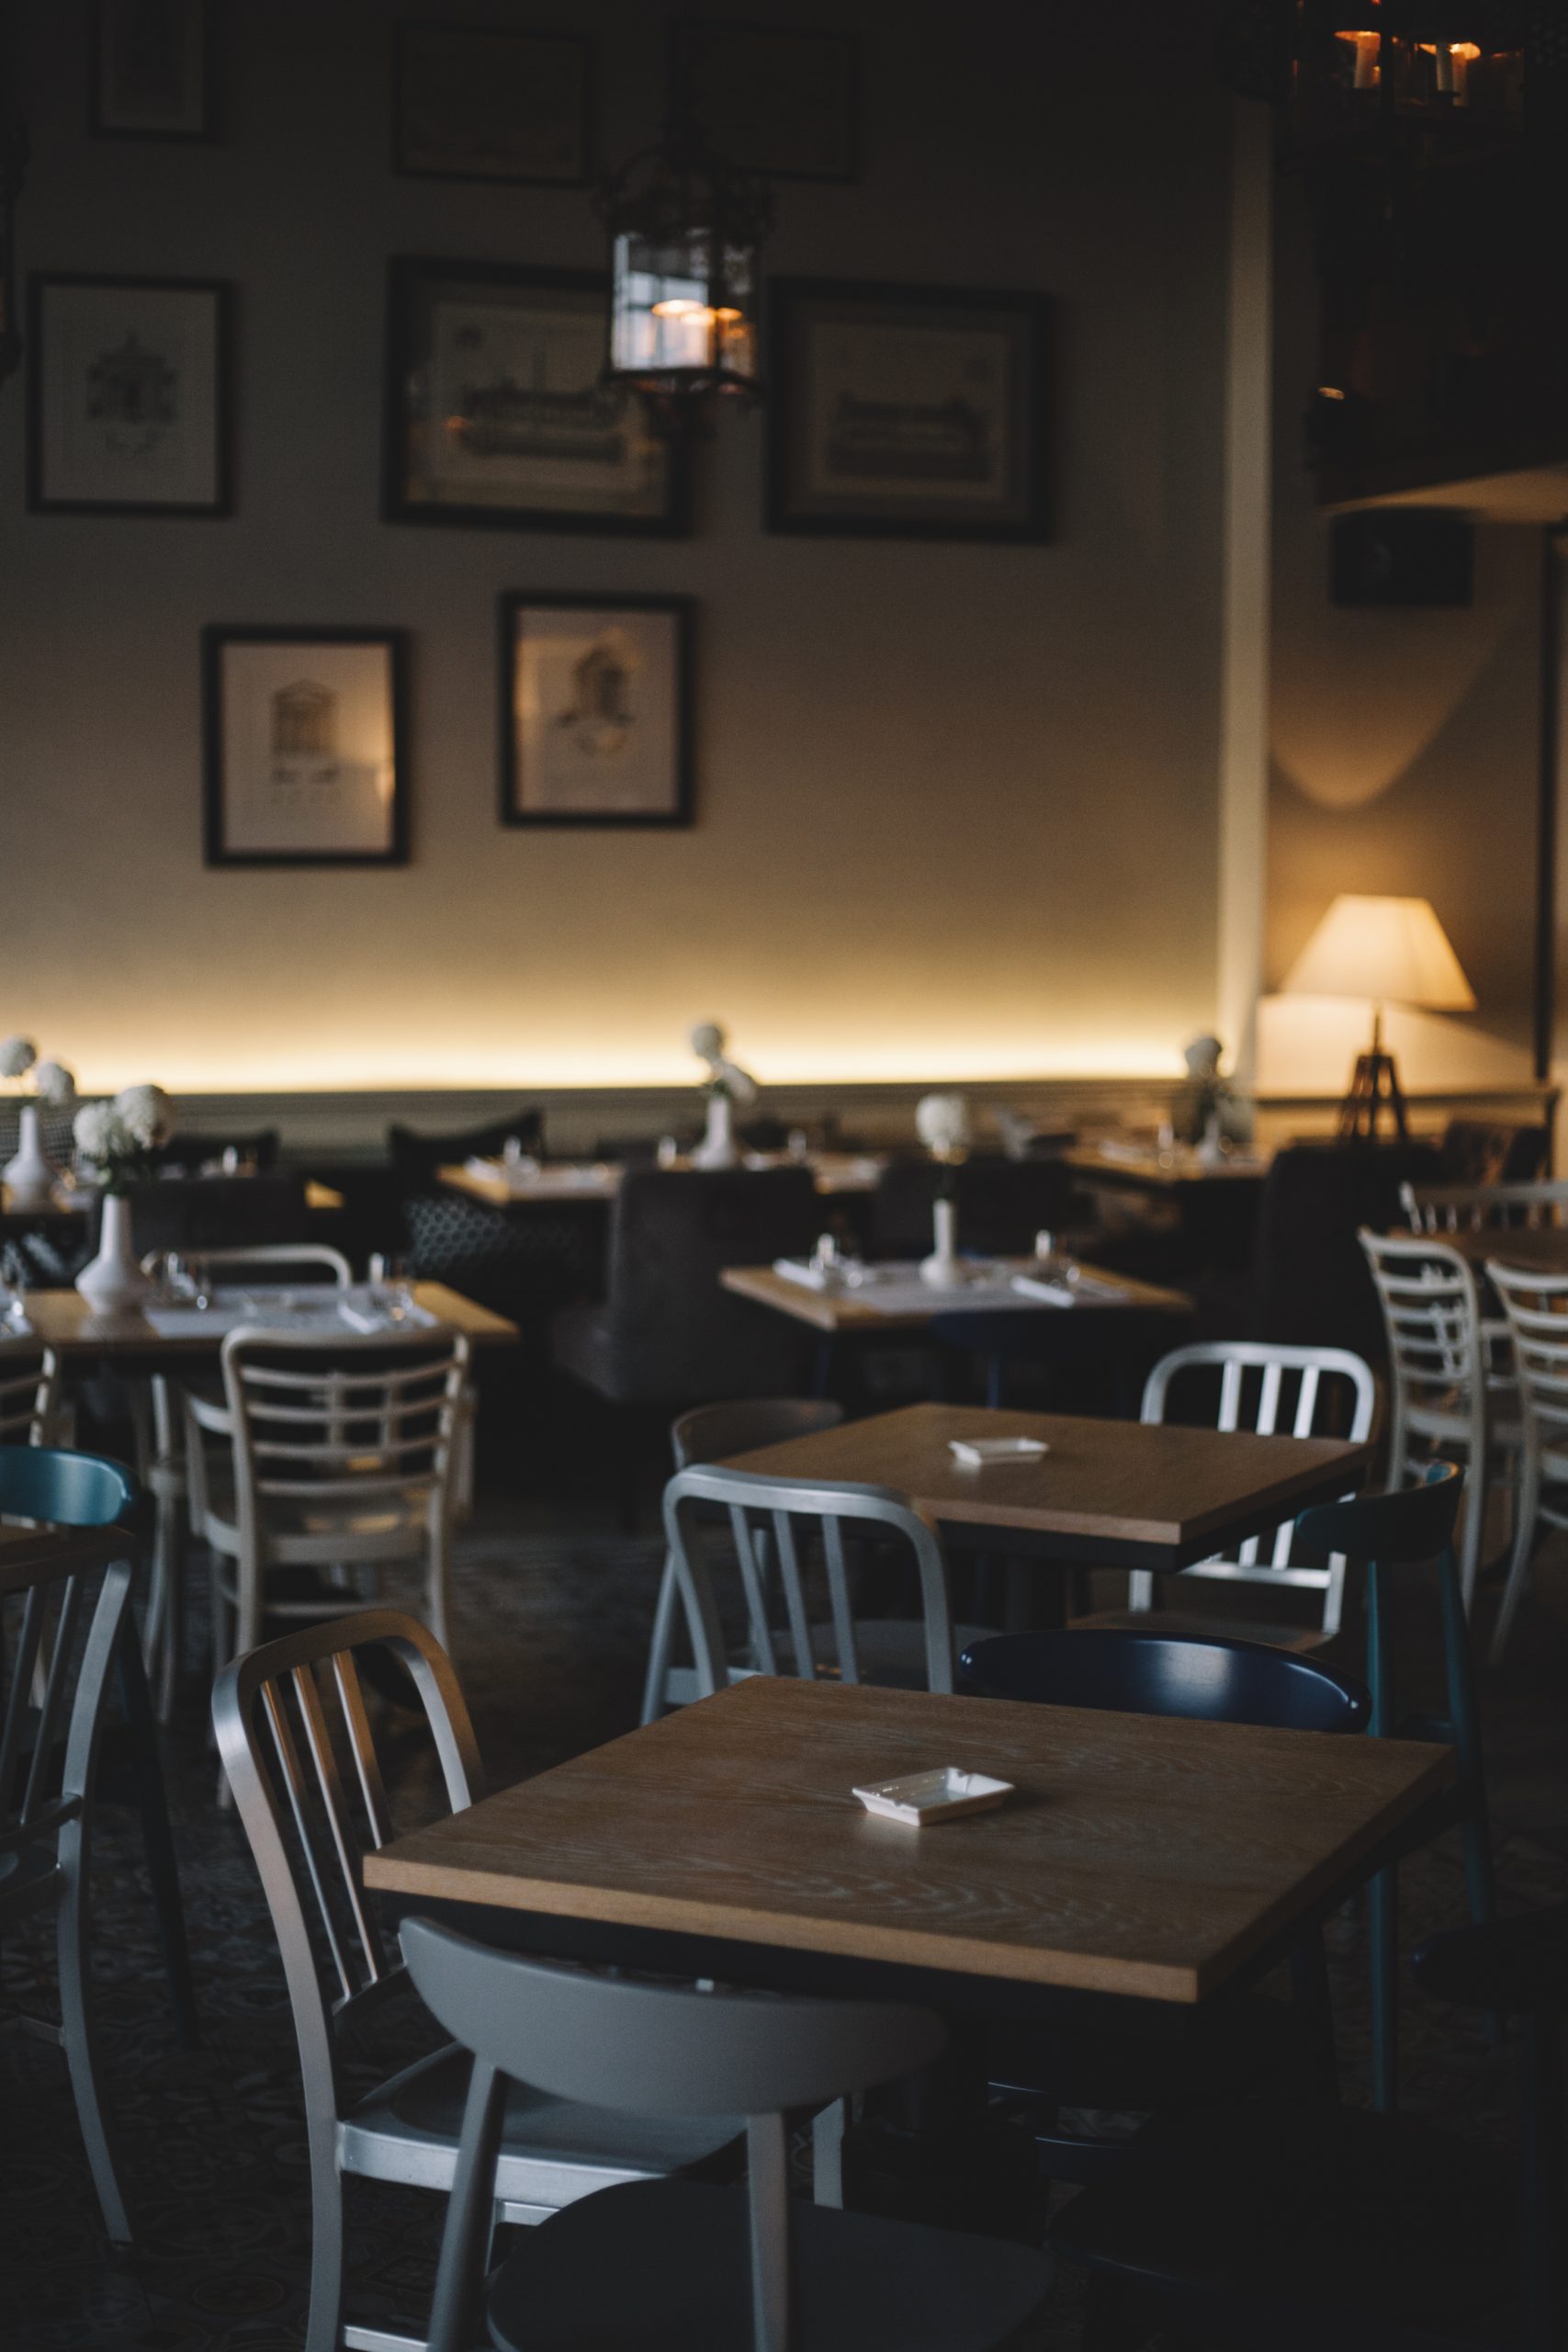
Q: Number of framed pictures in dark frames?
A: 8